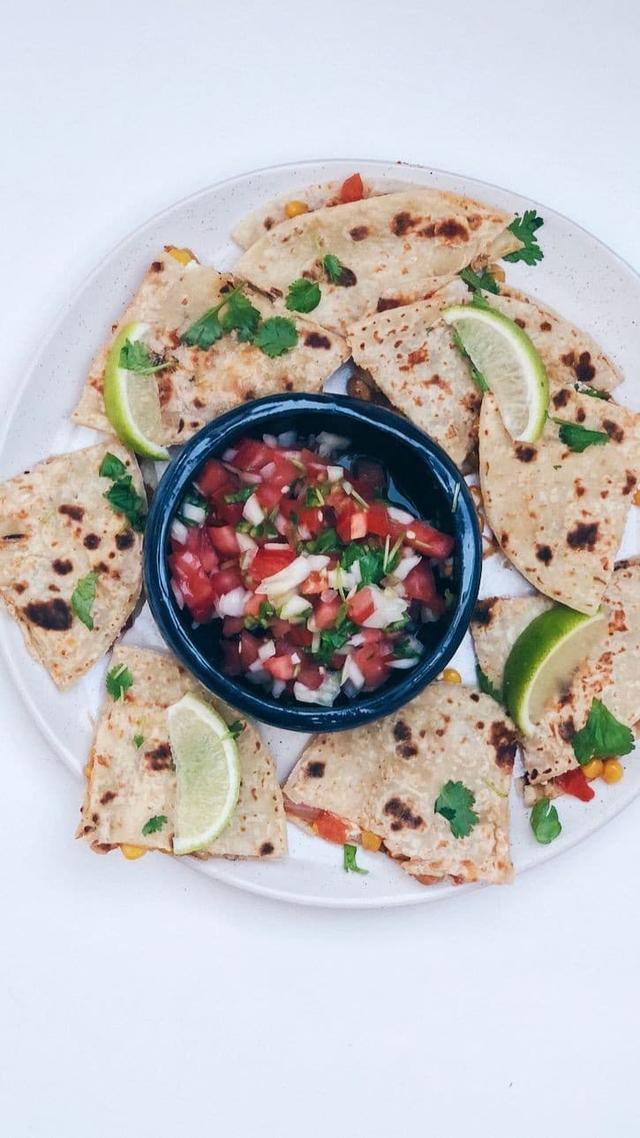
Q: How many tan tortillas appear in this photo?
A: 8